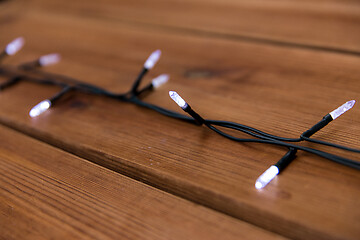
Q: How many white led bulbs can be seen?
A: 8